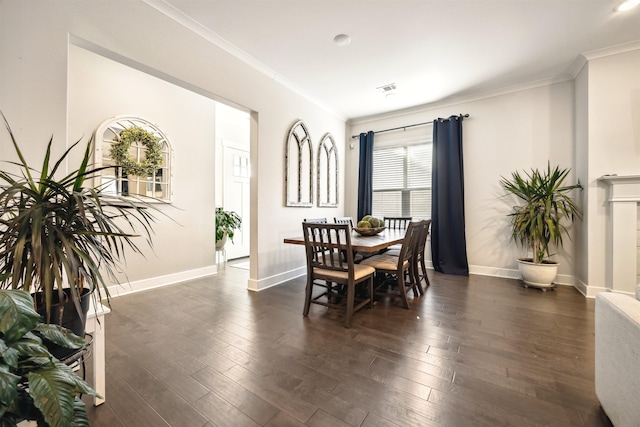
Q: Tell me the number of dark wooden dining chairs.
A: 6